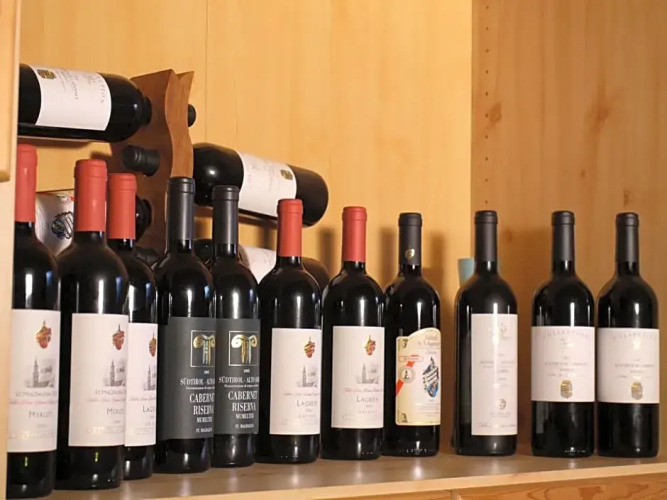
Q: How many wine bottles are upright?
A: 11